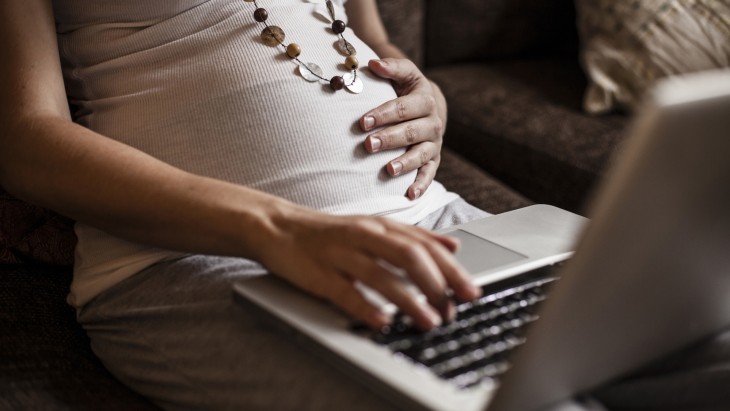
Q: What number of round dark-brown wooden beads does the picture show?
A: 3